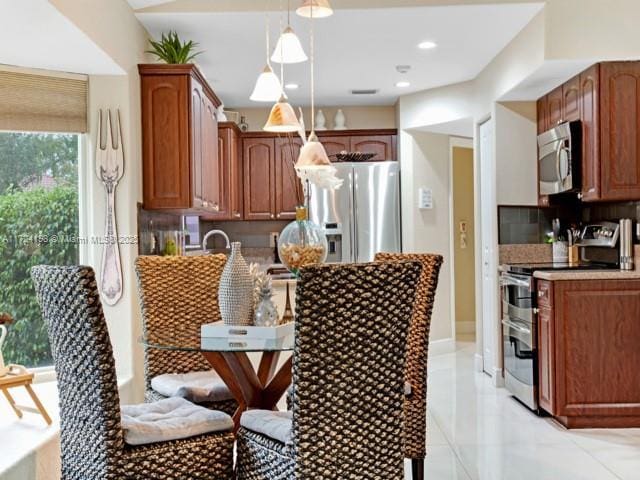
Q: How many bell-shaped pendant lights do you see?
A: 5